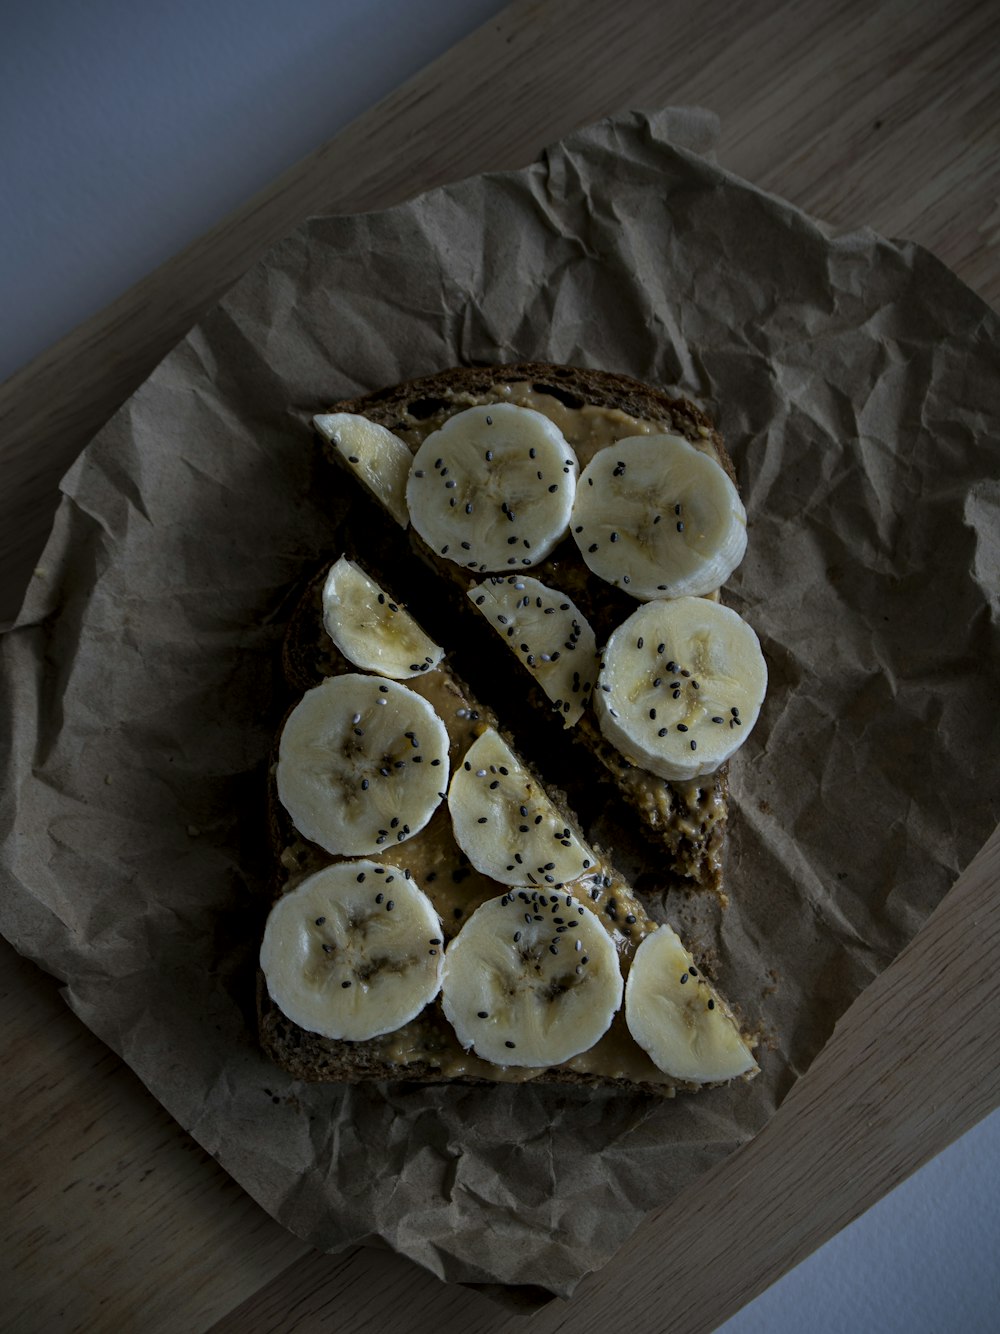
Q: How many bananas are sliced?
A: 11